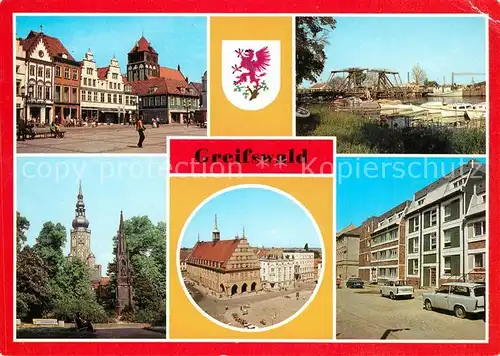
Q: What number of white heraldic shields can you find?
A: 1